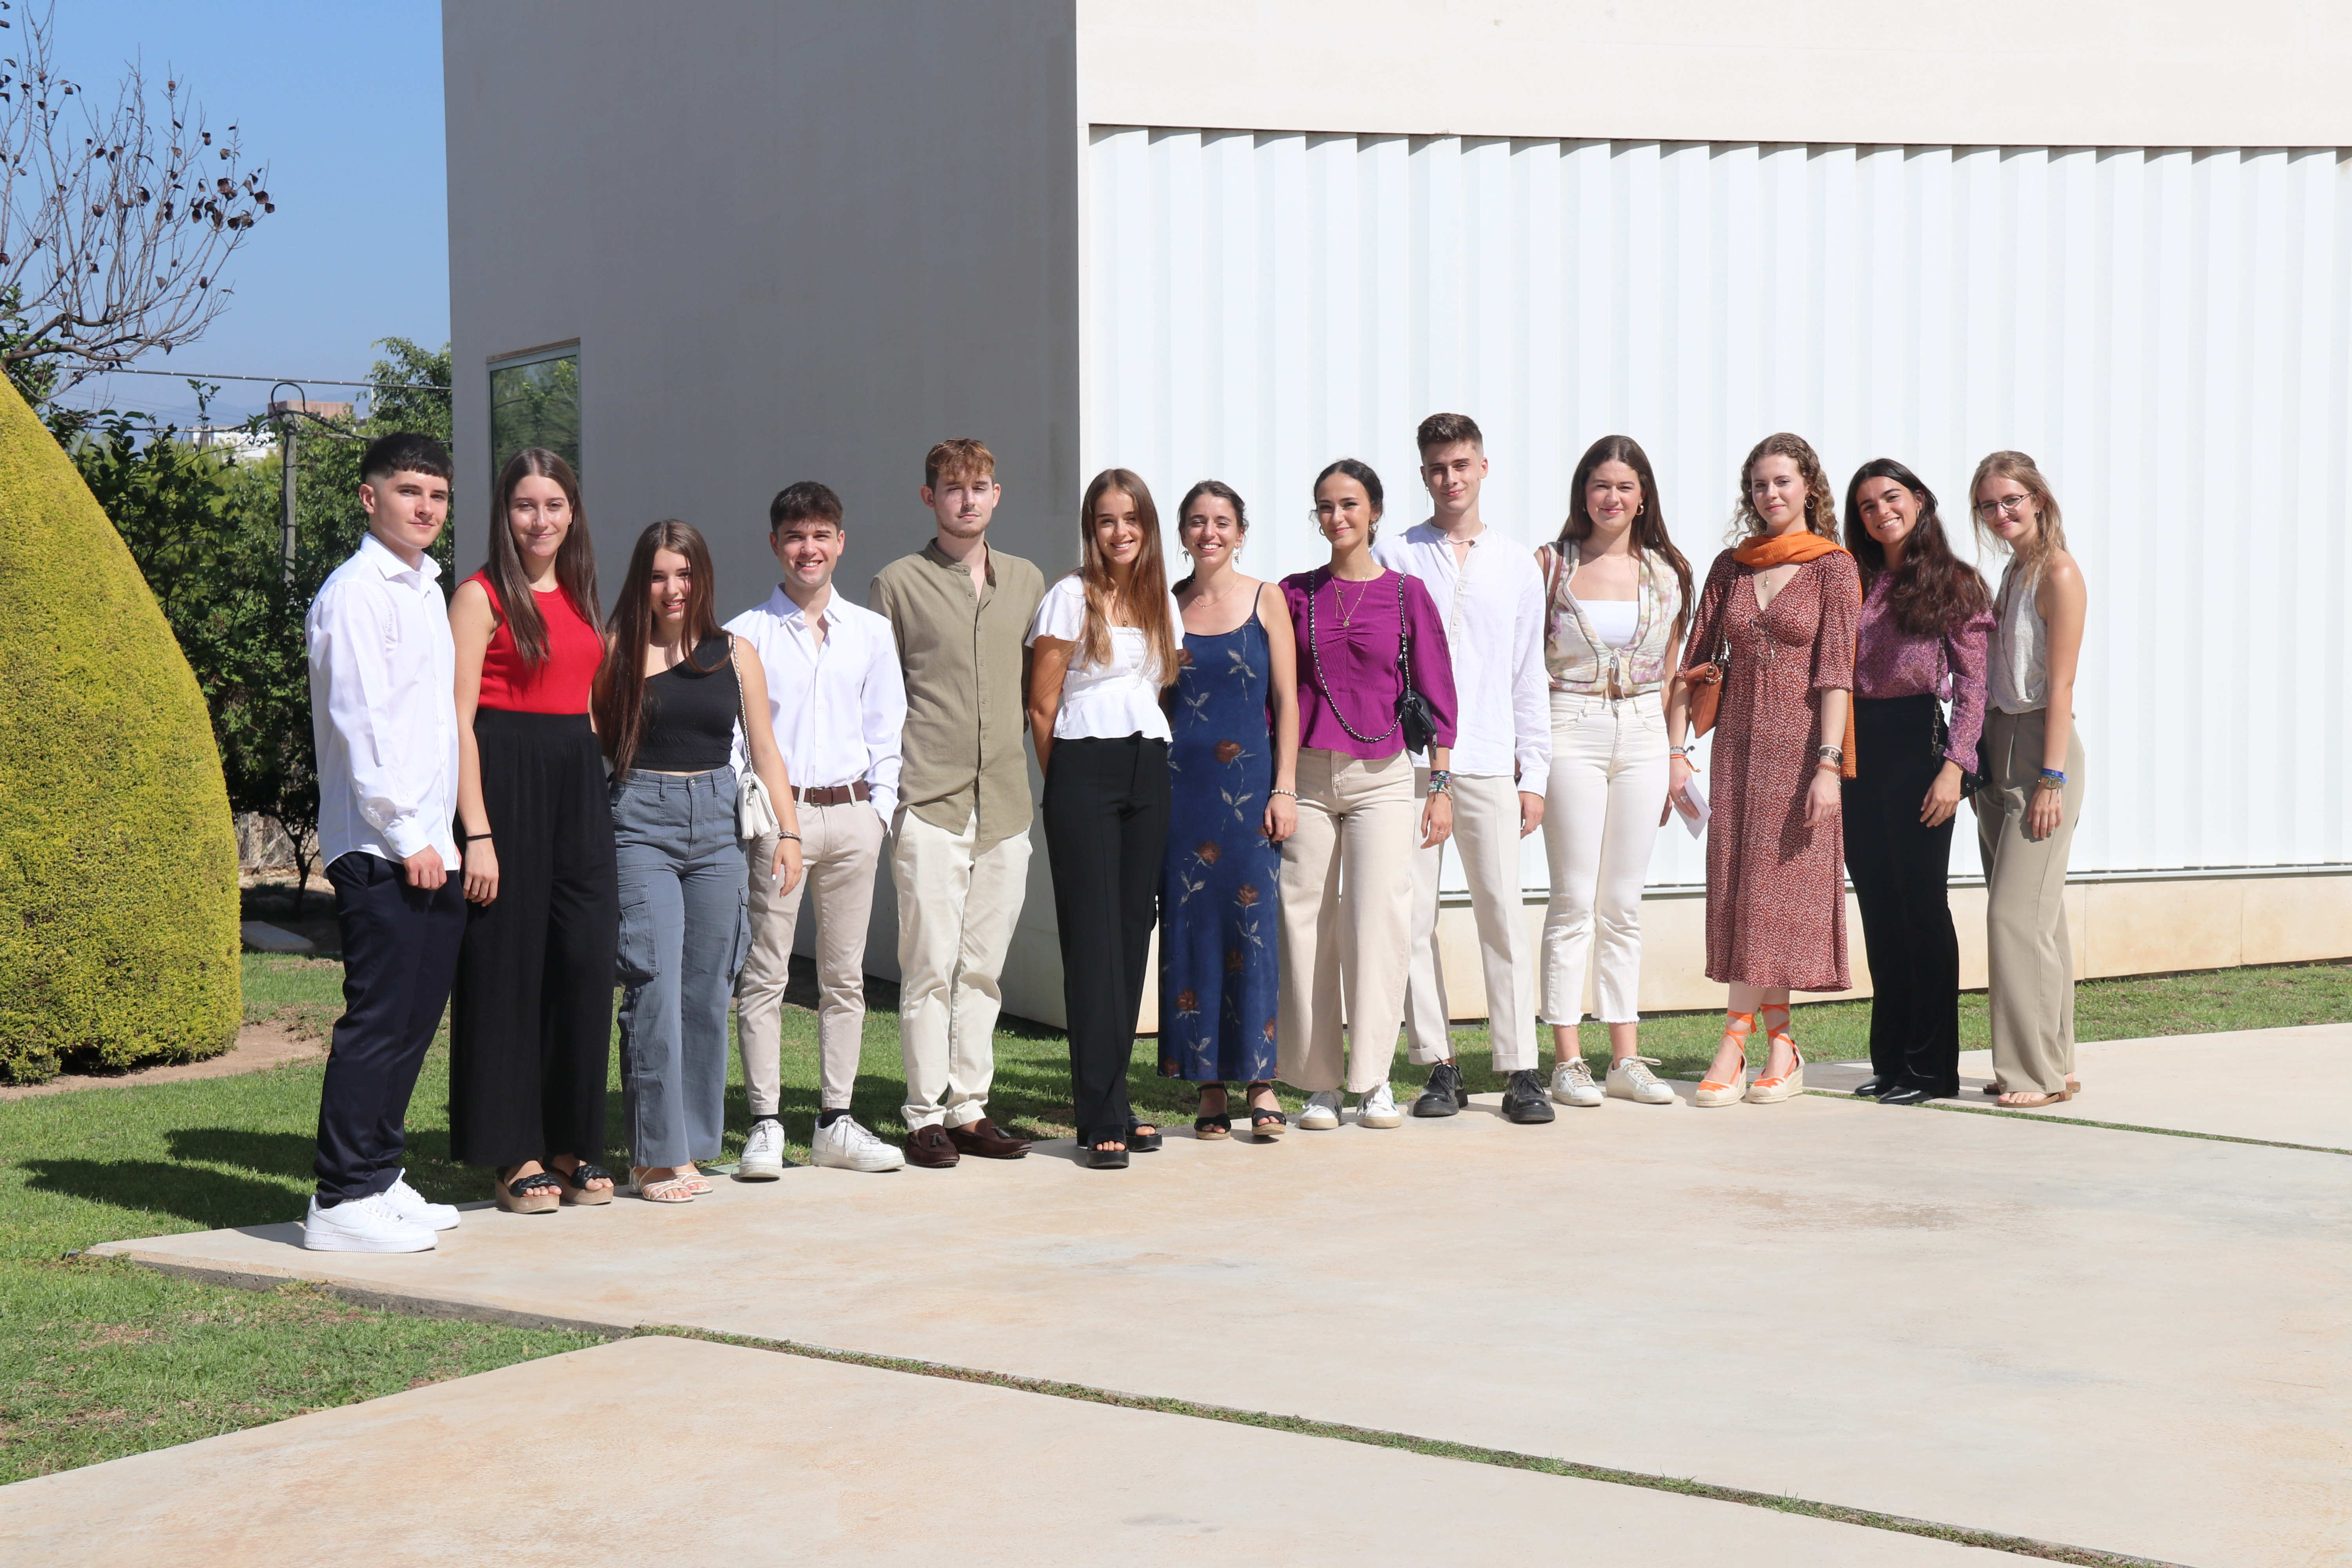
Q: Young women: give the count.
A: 9